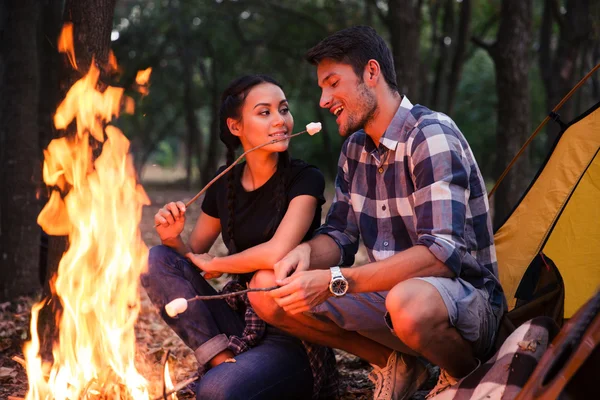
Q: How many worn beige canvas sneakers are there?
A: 2